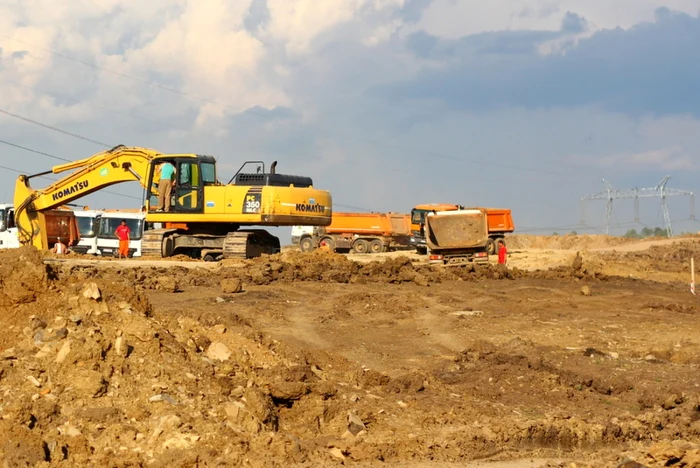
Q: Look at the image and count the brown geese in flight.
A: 0